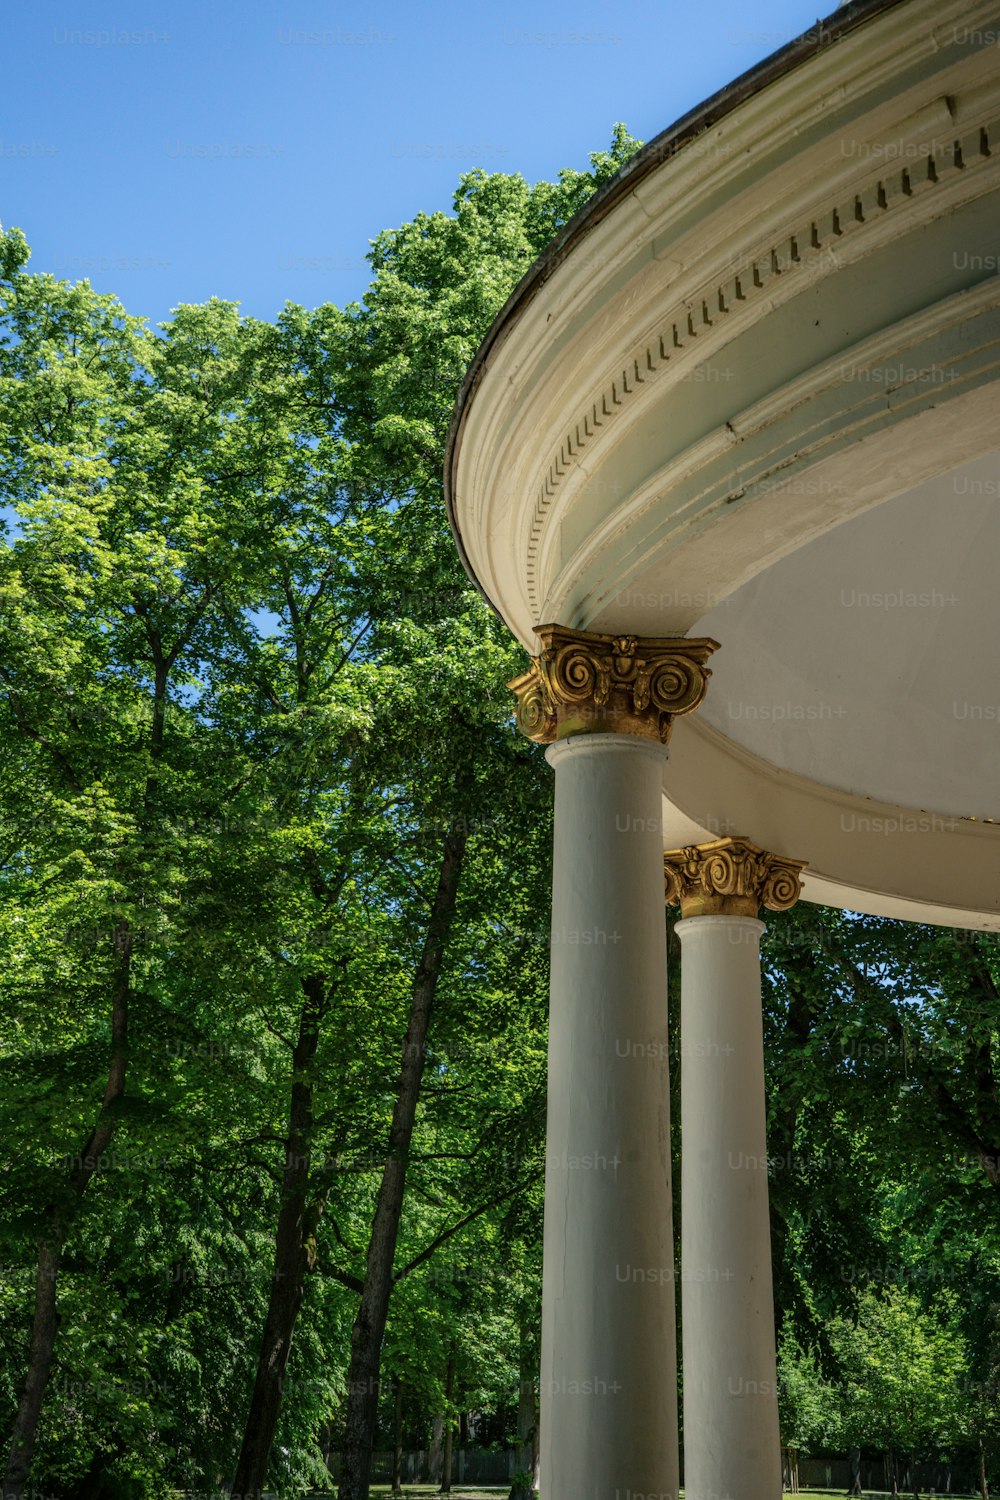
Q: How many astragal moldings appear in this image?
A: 2